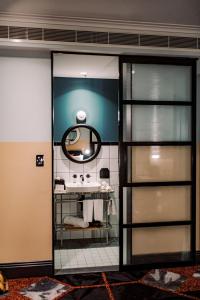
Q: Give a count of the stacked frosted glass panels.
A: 5